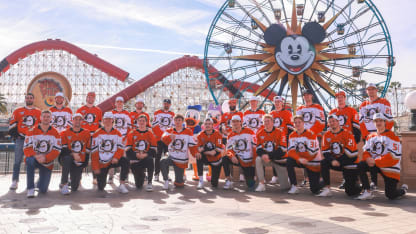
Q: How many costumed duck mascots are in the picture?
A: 2